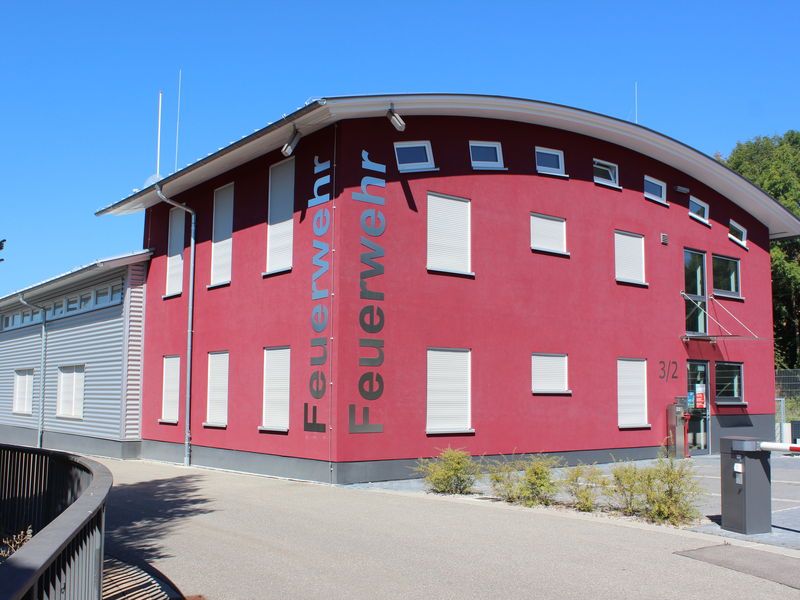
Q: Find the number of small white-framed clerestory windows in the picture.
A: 7